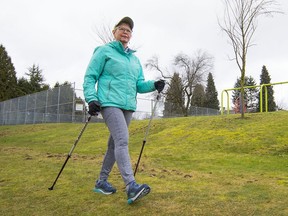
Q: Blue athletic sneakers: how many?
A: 2